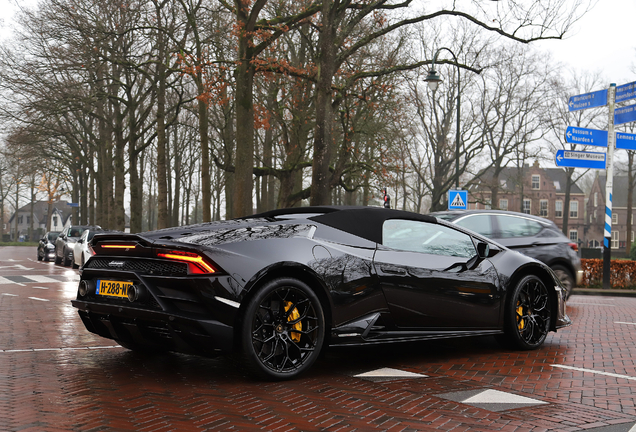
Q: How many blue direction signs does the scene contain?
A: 6